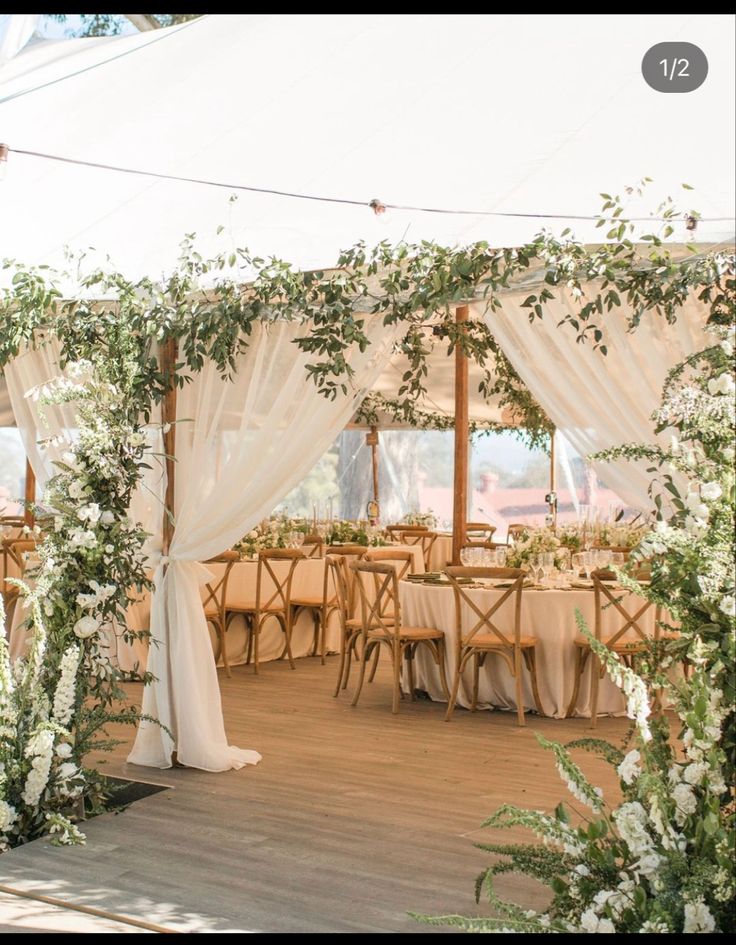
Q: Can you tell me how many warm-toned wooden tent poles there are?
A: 5